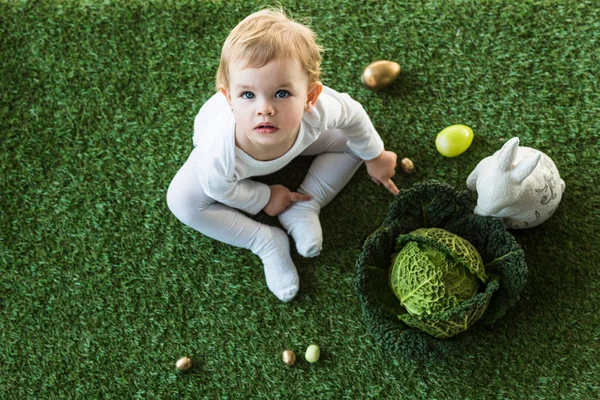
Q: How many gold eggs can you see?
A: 4